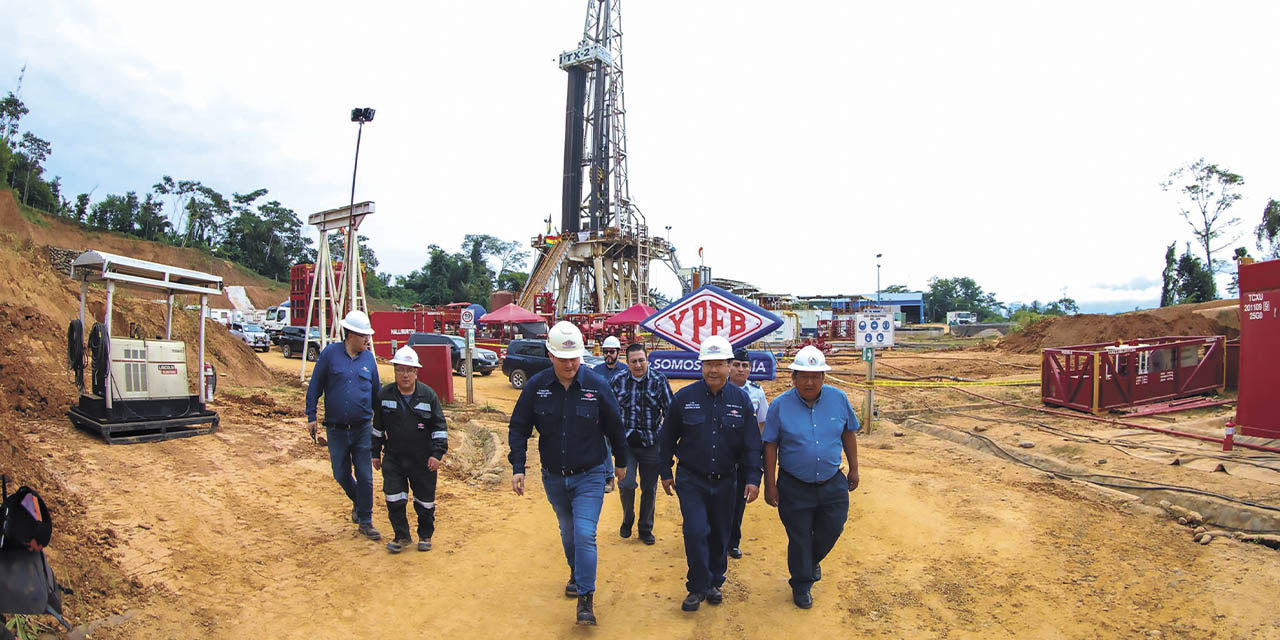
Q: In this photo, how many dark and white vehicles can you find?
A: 6